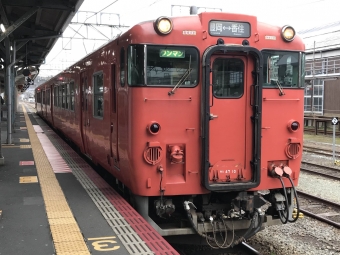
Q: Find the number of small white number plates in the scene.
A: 2